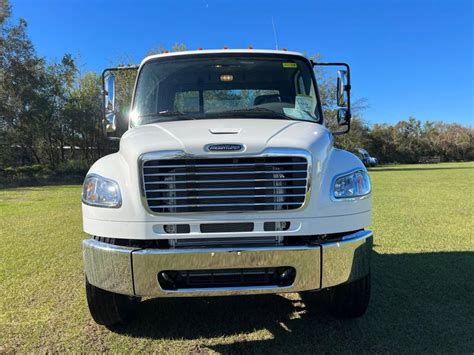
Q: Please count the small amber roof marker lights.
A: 5